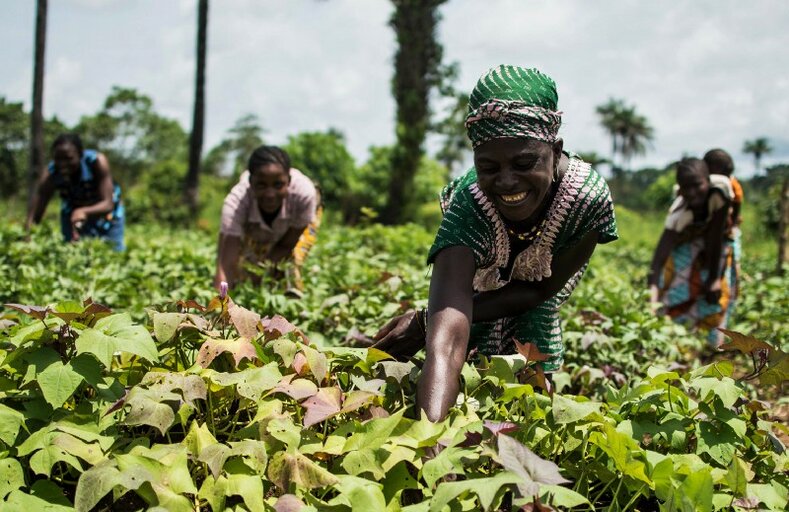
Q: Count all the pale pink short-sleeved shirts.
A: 1